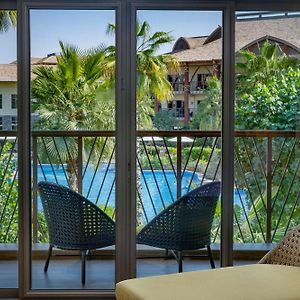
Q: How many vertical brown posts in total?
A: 4